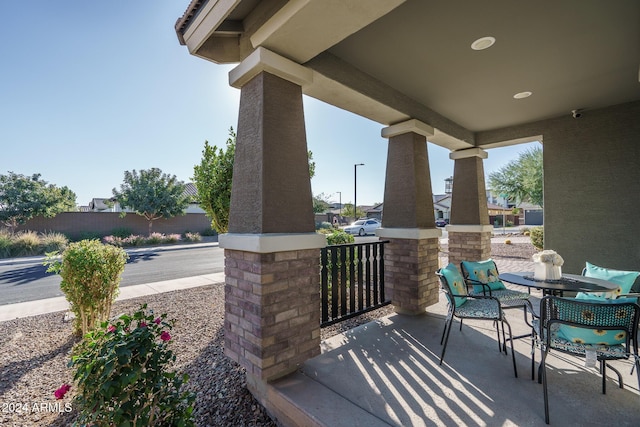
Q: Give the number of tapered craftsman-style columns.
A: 3